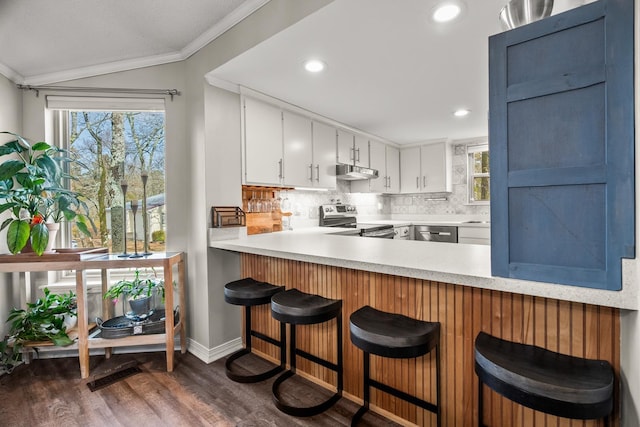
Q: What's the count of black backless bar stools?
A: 4